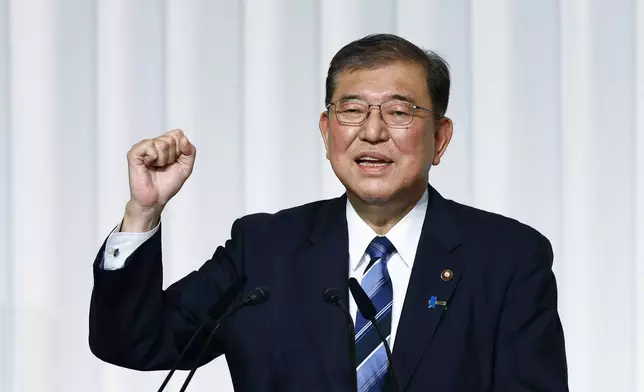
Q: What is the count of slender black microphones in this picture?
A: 4